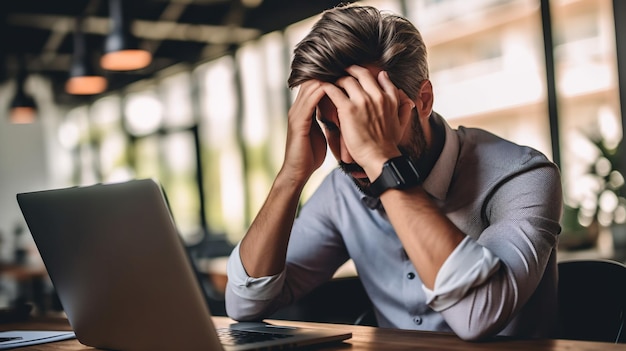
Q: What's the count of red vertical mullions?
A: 0